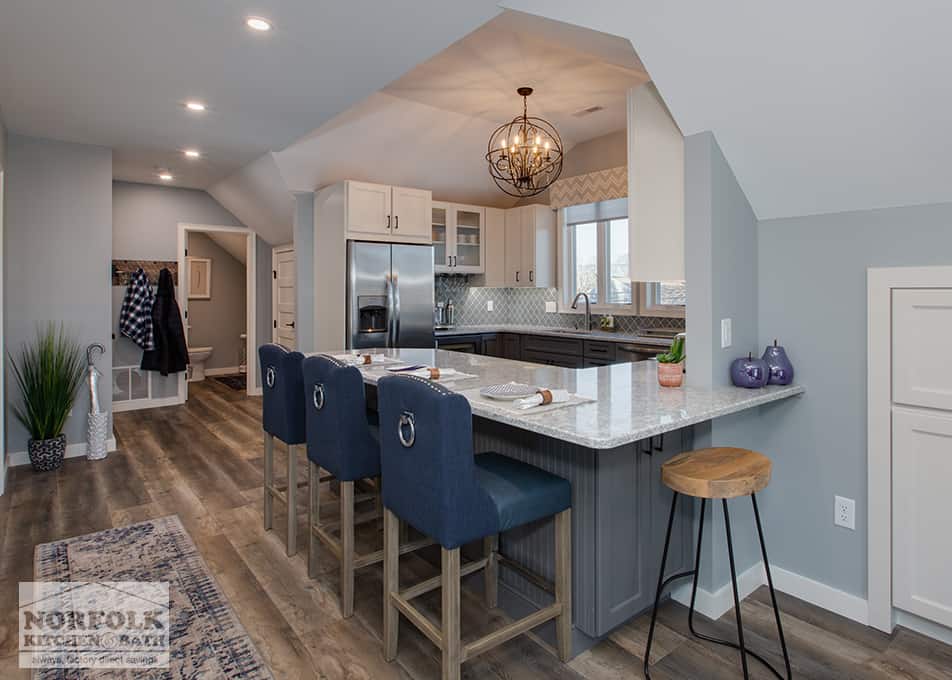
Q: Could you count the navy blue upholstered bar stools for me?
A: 3